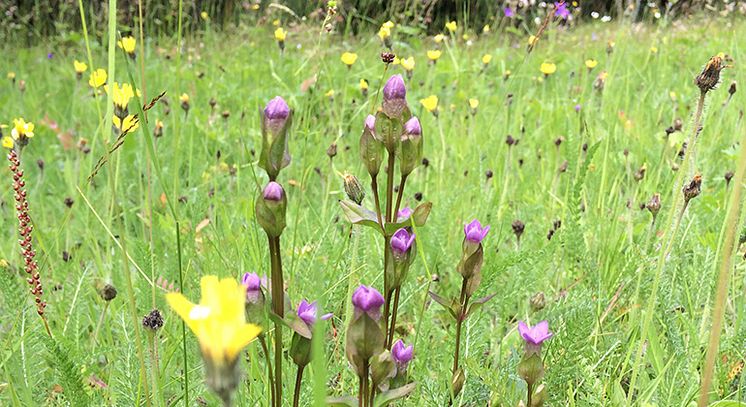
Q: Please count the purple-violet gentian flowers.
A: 13